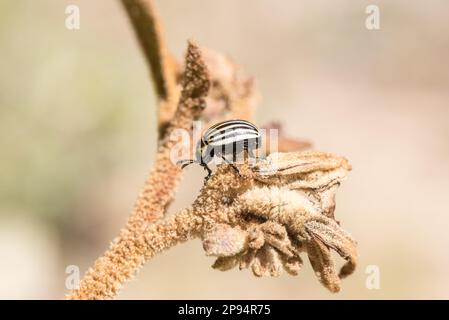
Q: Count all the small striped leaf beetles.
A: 1